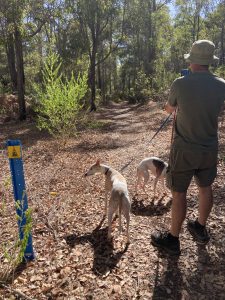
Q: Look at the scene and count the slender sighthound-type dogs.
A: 2